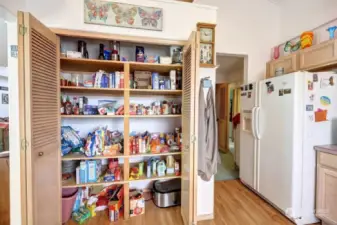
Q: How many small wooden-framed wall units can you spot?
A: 1